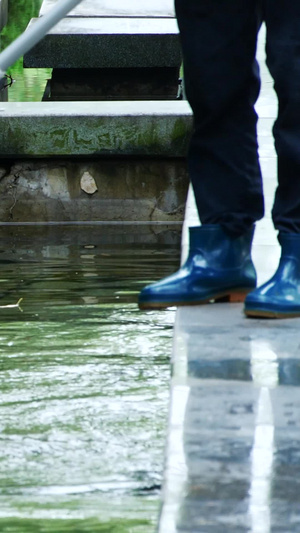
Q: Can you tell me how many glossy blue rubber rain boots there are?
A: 2